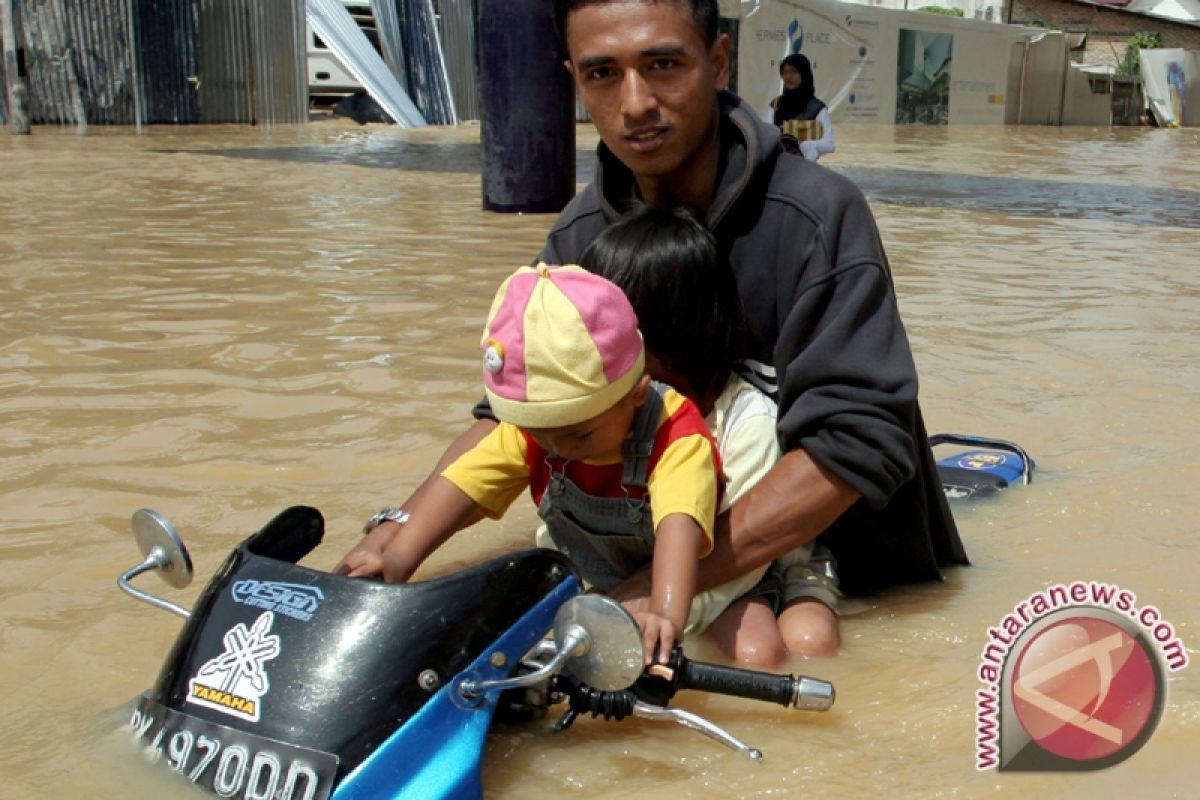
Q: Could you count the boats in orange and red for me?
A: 0